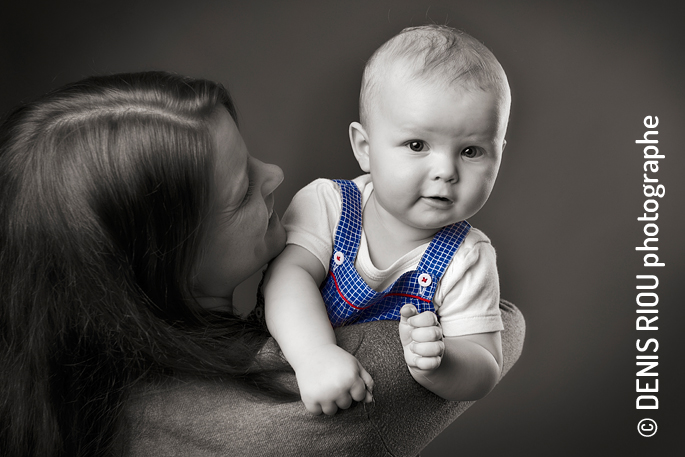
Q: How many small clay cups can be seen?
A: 0